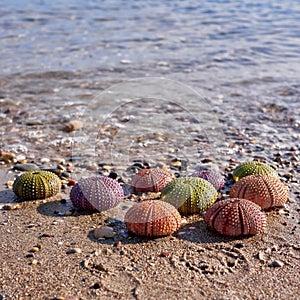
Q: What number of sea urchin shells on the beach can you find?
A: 9